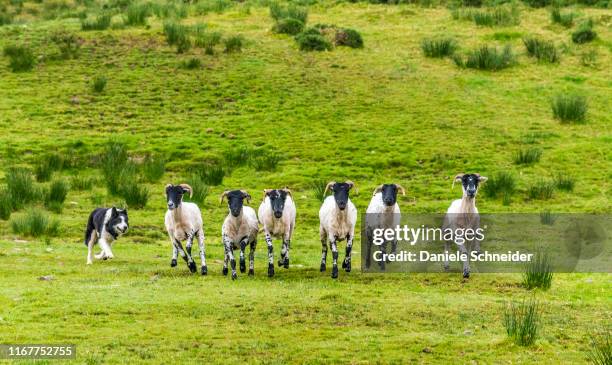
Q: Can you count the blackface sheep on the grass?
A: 6